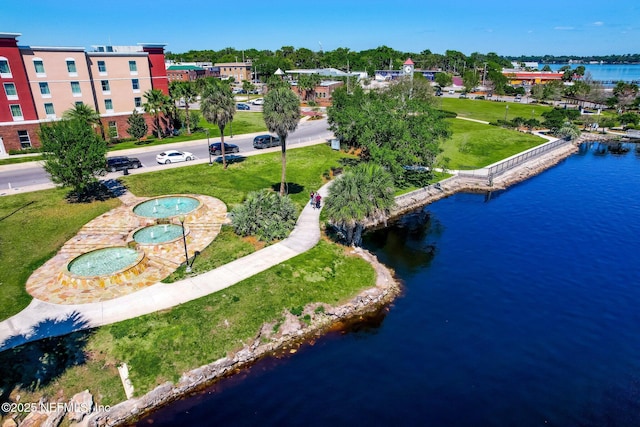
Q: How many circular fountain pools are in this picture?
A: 3